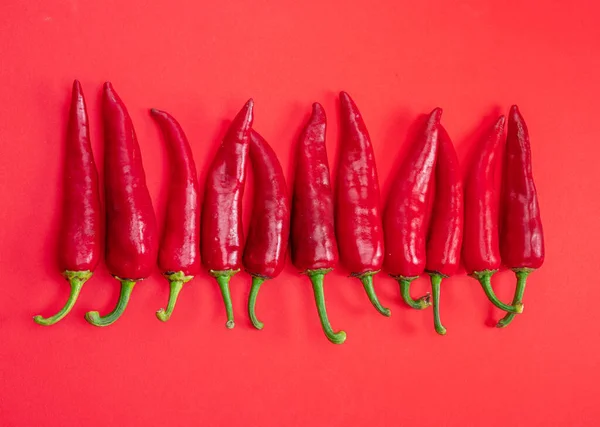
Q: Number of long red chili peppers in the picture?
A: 11